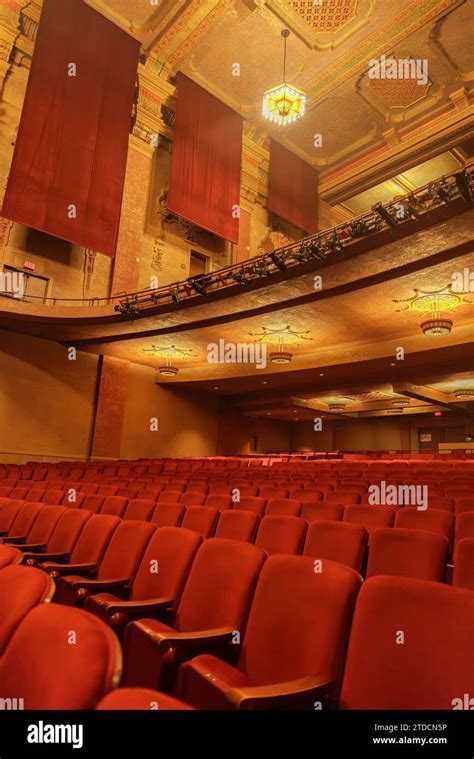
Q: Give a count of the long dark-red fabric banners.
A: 3